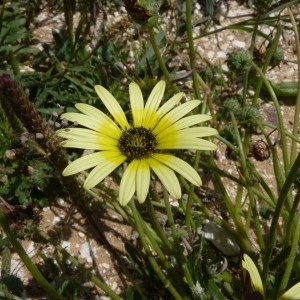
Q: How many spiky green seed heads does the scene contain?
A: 4